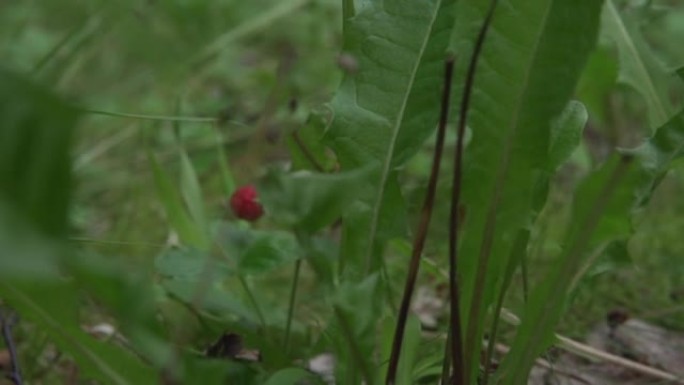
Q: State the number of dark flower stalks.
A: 2